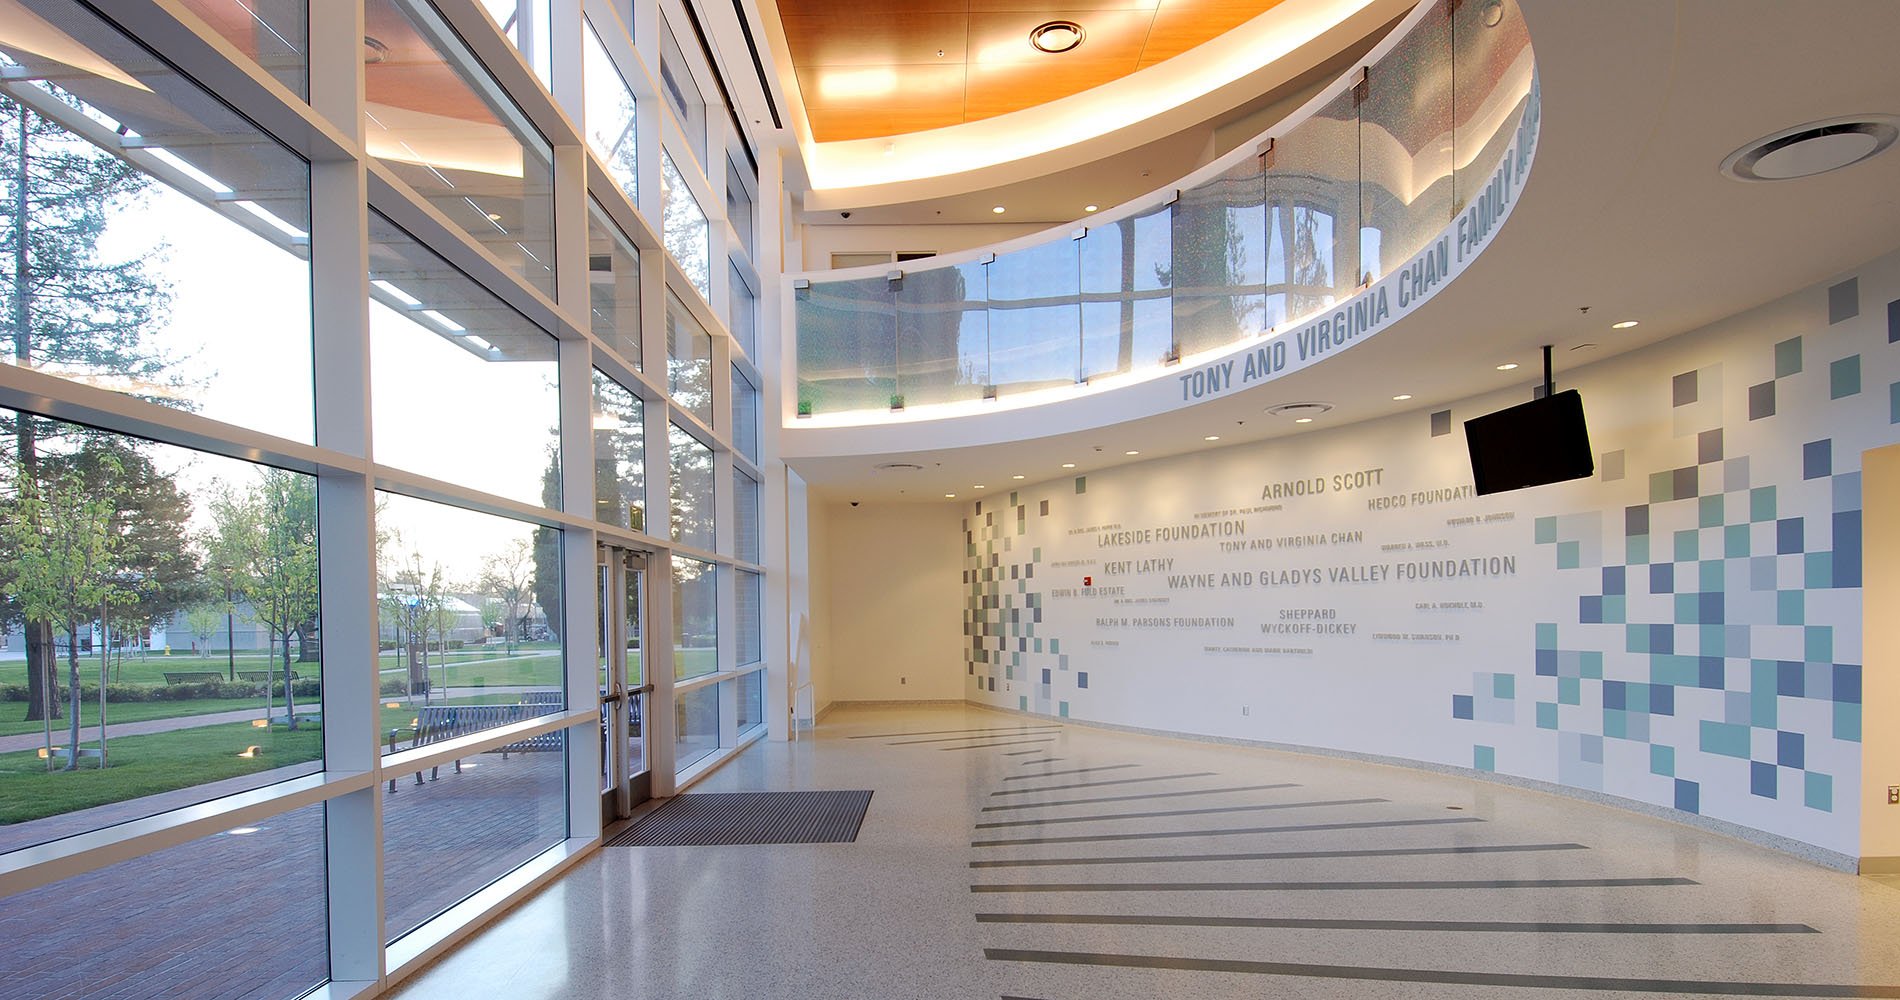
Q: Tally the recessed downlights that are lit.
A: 12